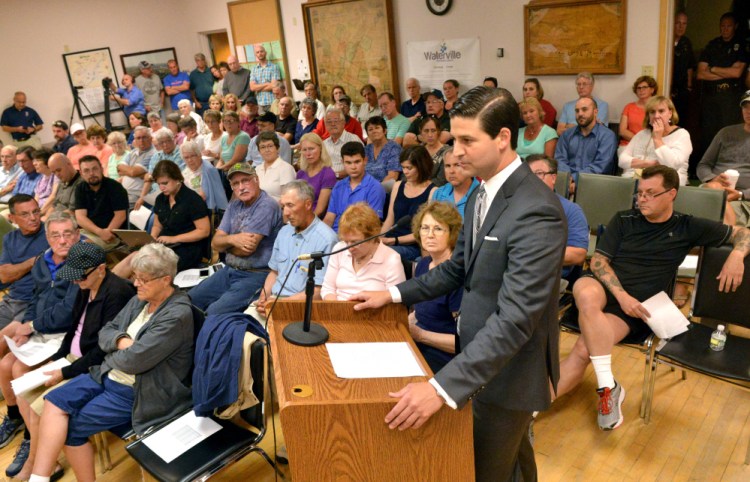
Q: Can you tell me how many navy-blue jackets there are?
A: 2